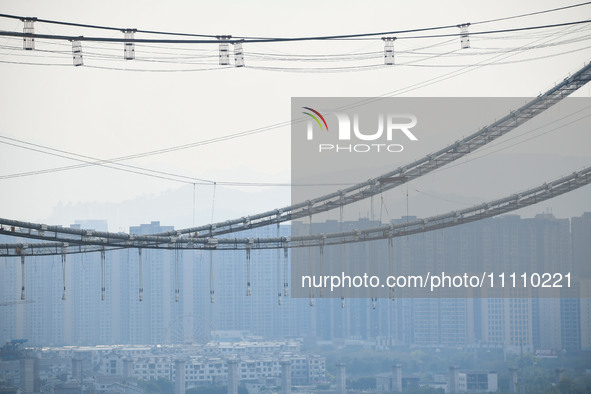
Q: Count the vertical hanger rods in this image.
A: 14